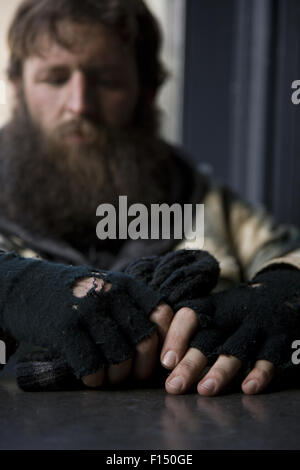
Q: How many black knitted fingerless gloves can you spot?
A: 2